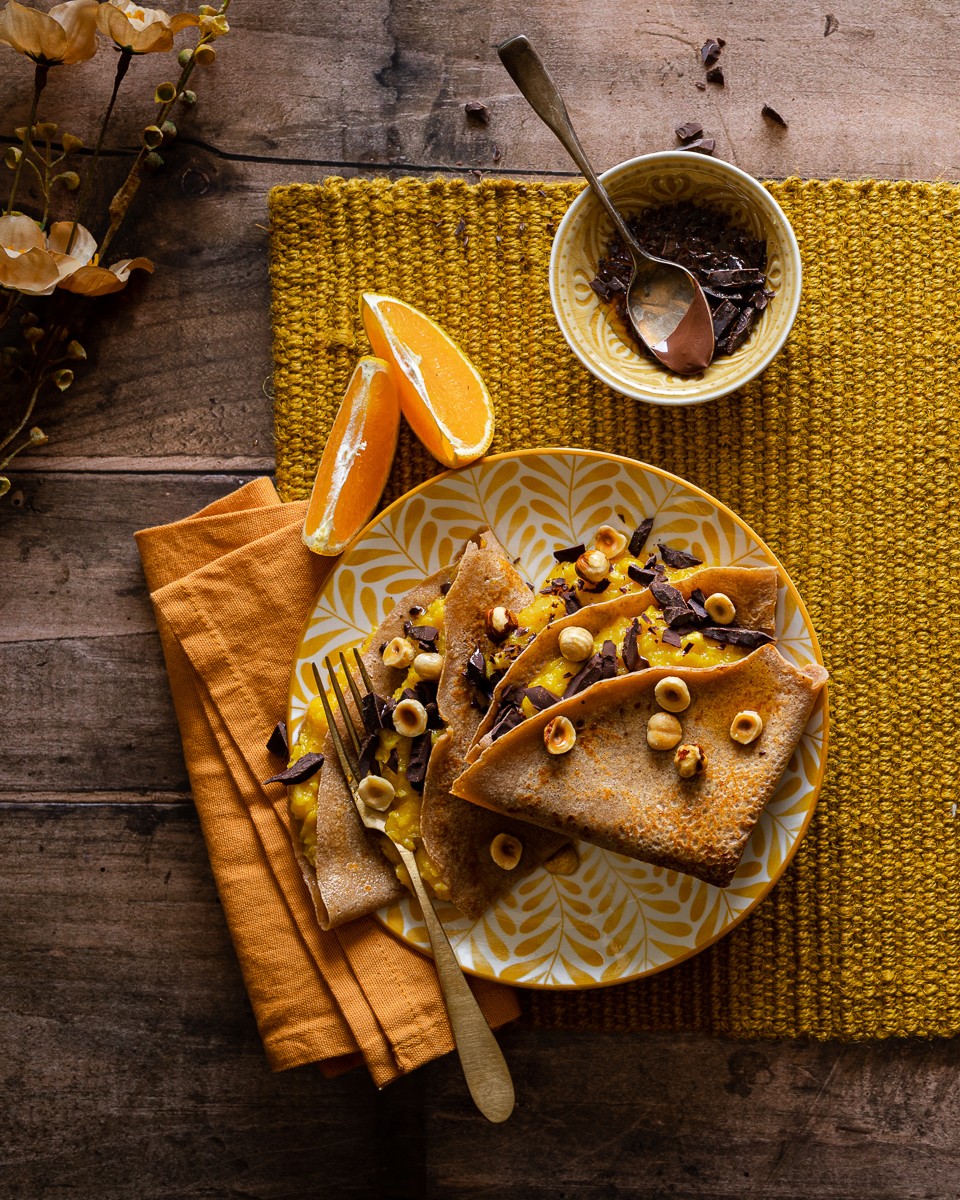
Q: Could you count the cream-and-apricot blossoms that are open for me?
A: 4